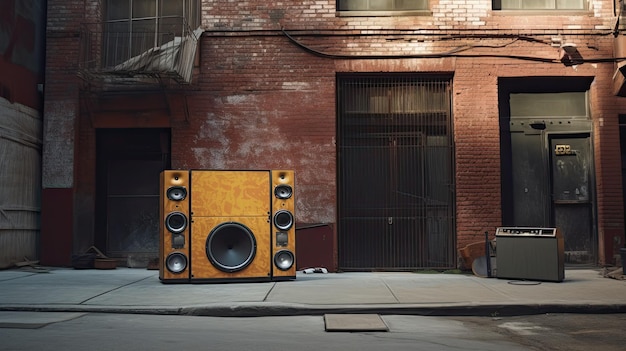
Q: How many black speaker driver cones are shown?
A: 7